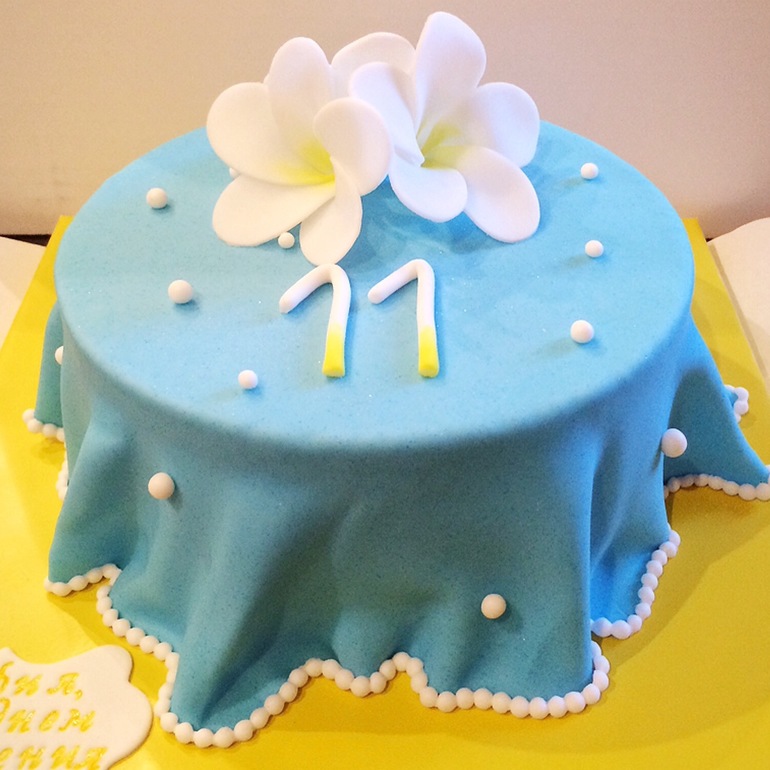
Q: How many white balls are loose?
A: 12